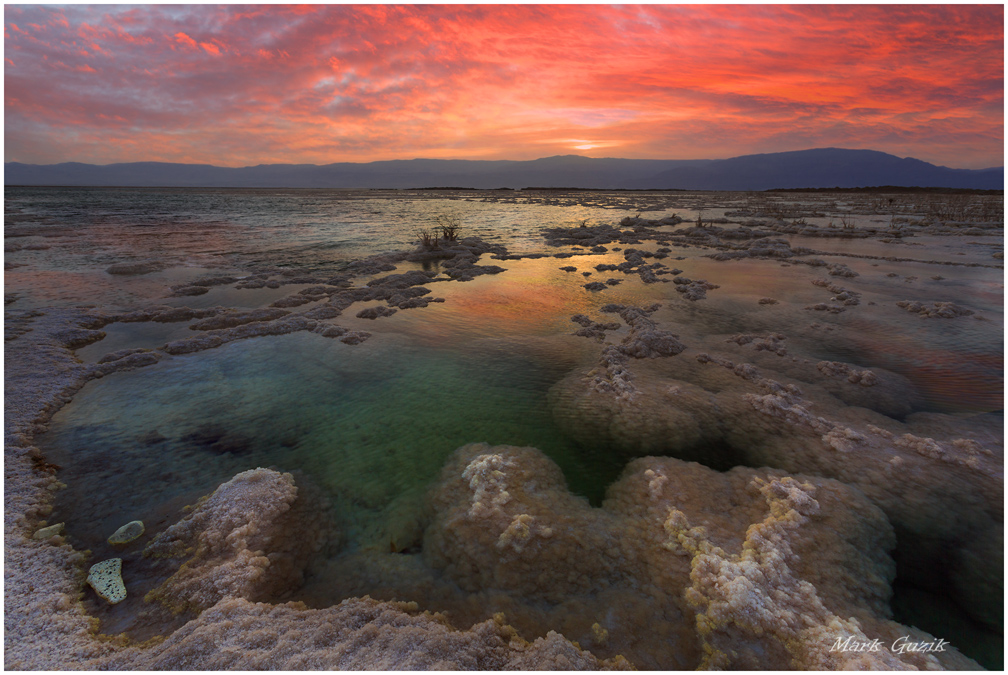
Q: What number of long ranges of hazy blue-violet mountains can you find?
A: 1